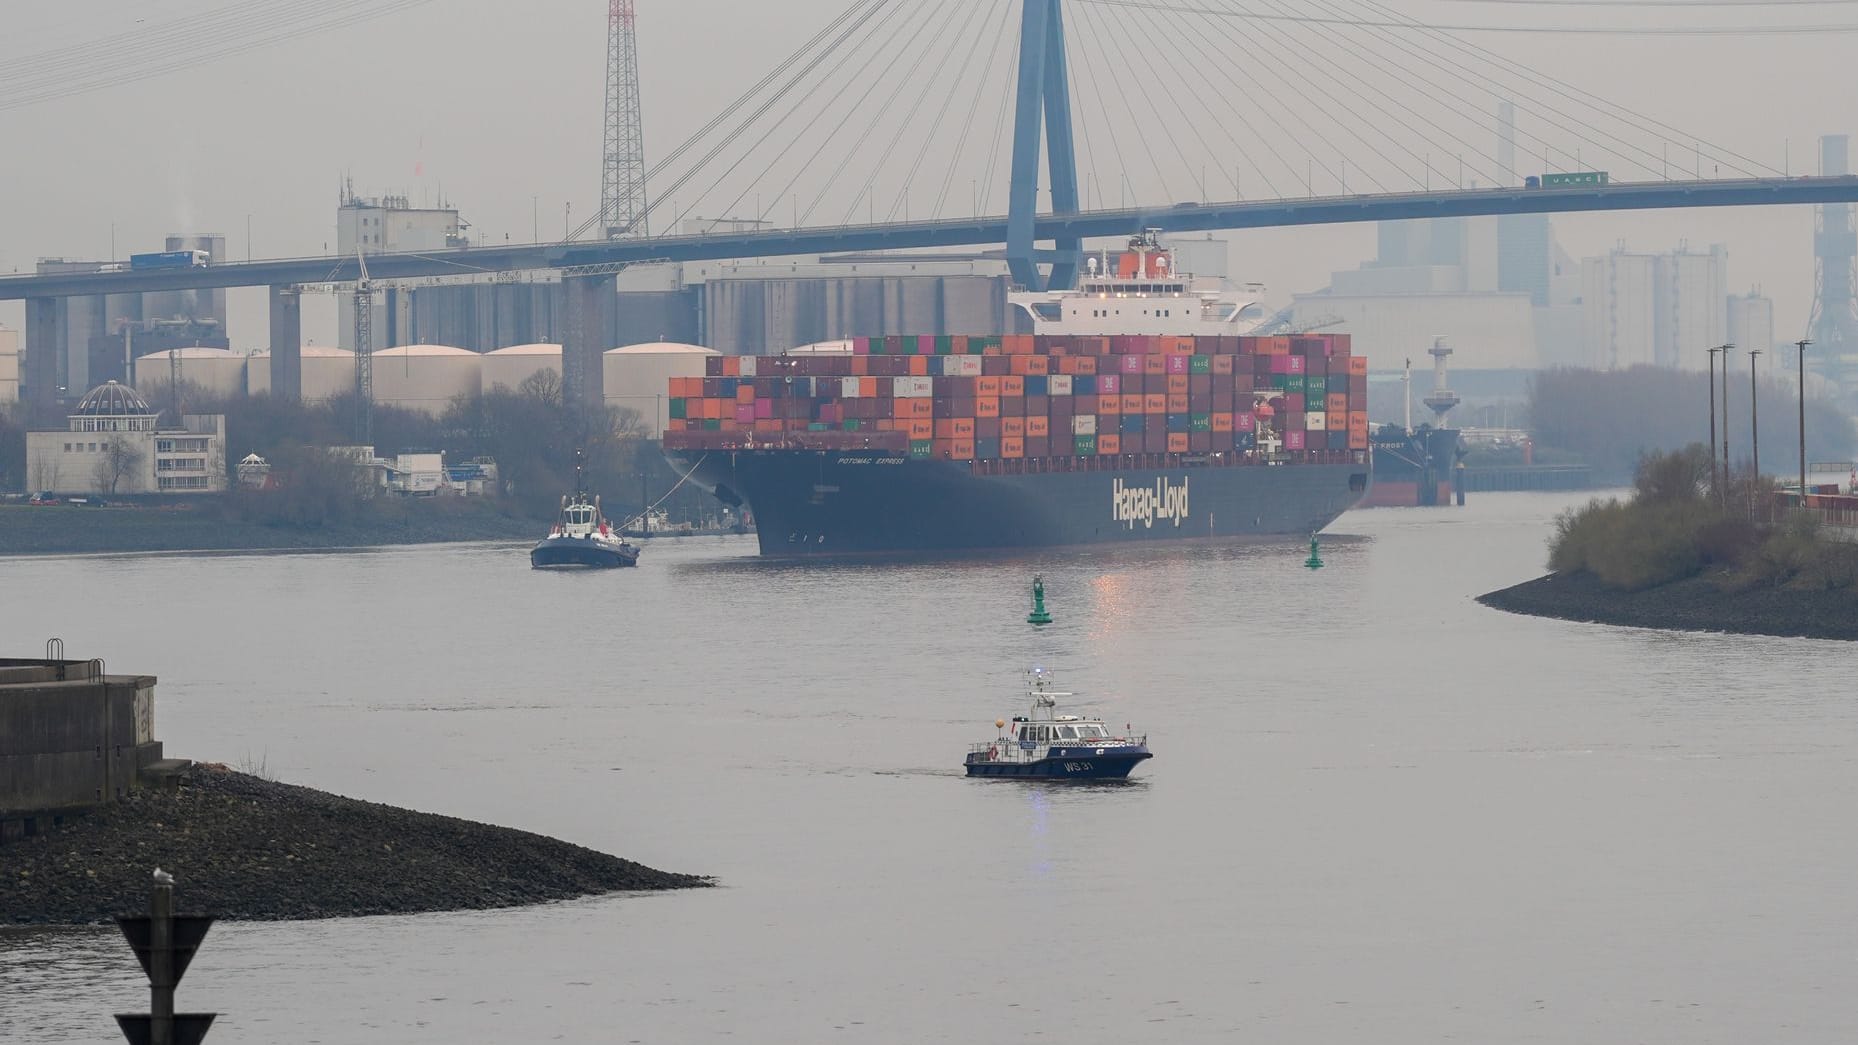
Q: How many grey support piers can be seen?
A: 3